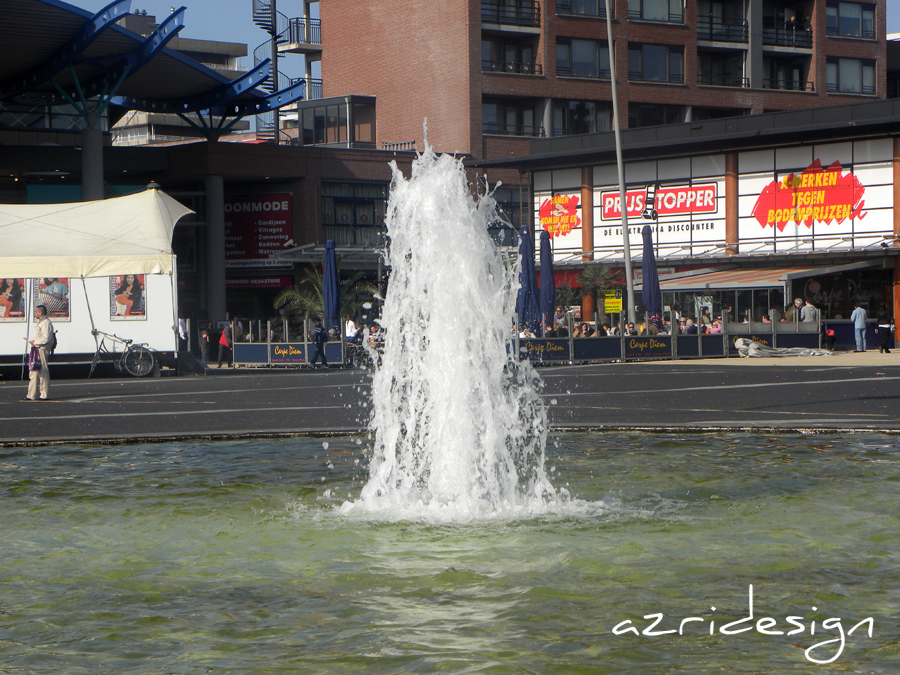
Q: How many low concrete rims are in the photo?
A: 1